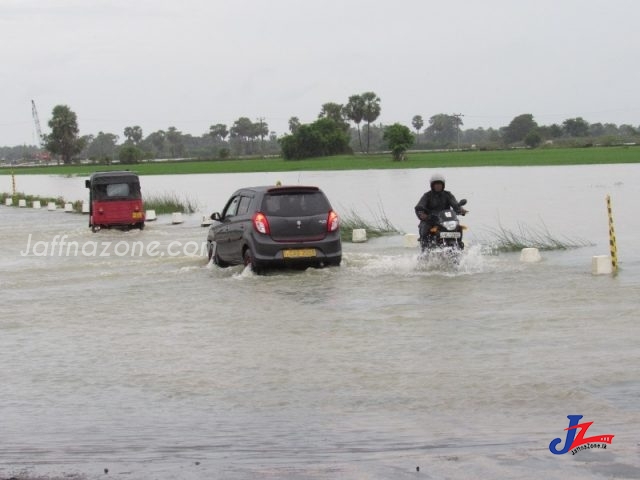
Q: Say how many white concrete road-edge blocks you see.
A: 13